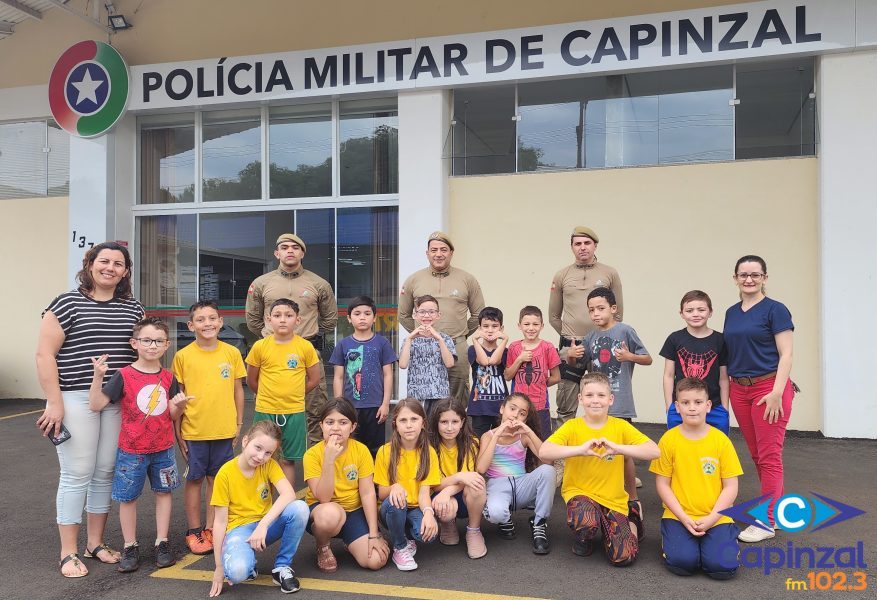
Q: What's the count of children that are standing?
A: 9